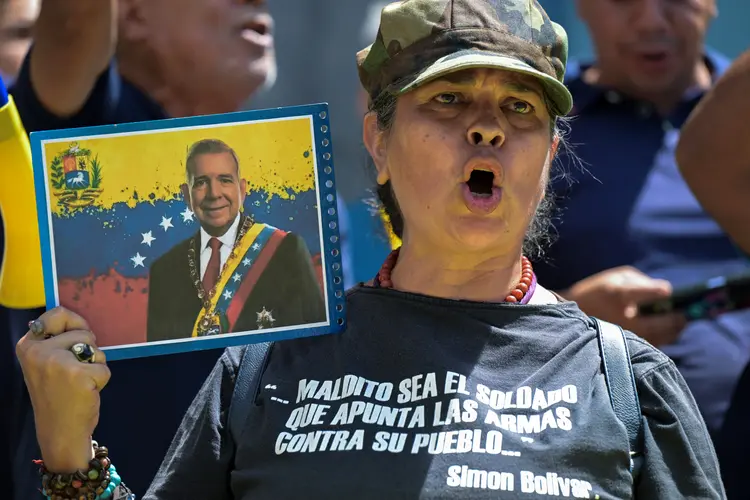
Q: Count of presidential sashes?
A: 1